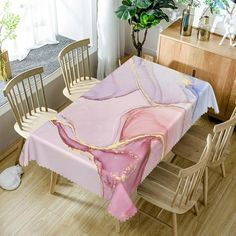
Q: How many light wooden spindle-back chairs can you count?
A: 4